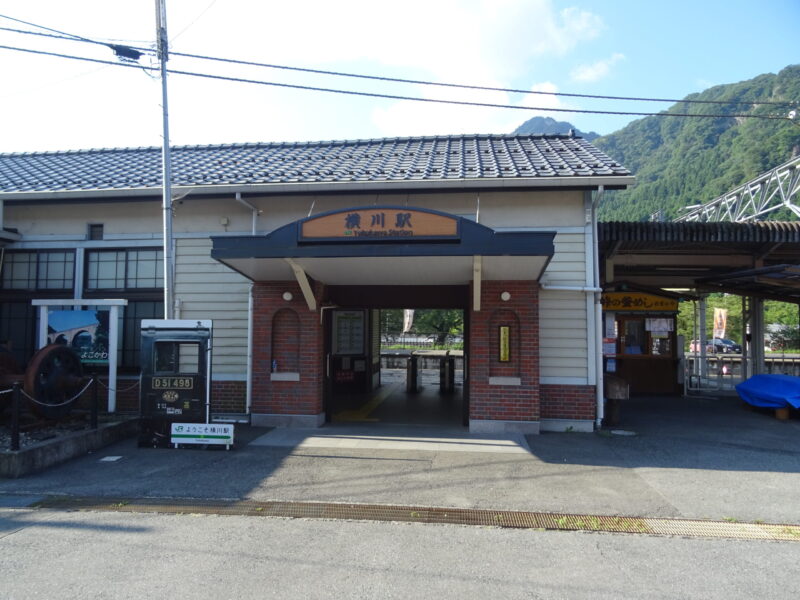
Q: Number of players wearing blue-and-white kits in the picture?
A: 0